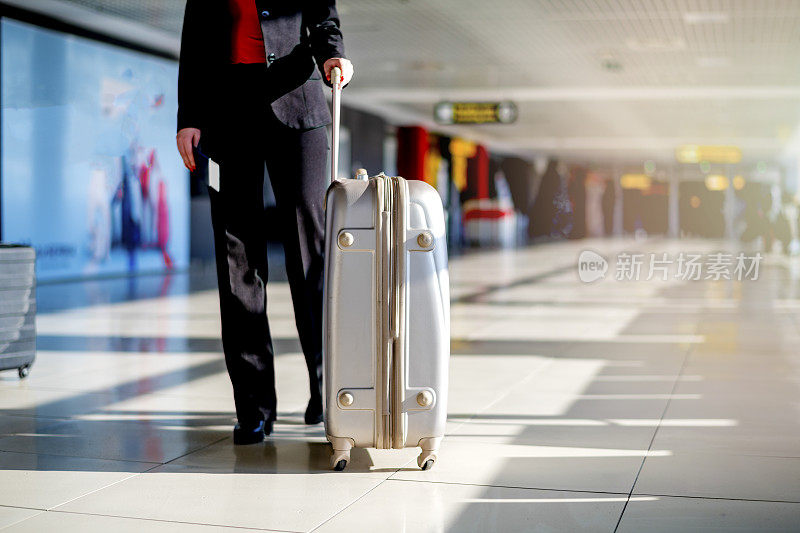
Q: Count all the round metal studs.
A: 4